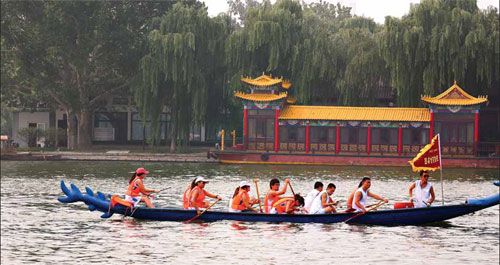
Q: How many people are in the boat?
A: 11